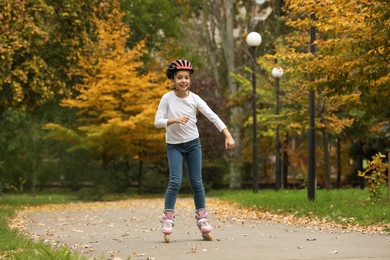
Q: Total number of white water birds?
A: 0